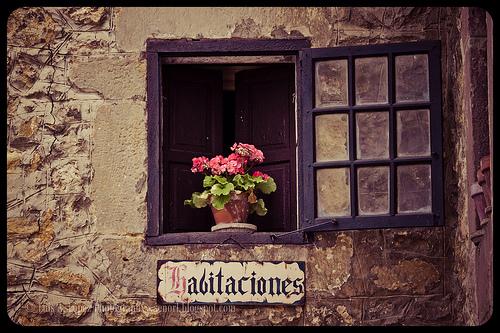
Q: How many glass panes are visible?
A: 9